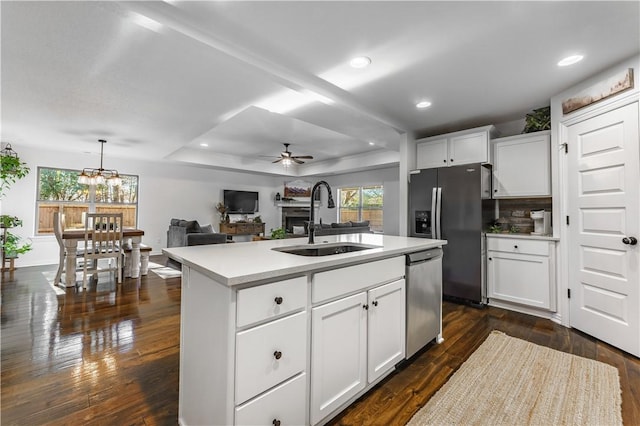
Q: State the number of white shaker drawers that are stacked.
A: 3